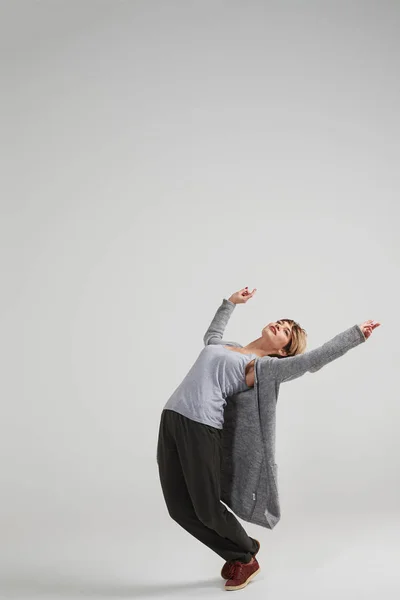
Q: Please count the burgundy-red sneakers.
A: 2